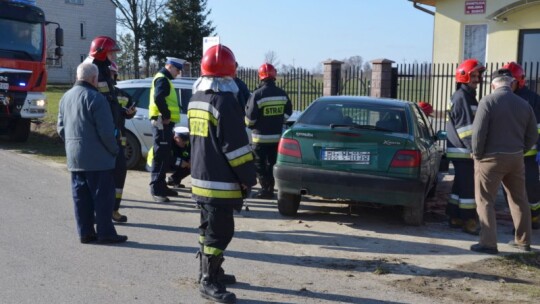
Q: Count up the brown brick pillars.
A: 2